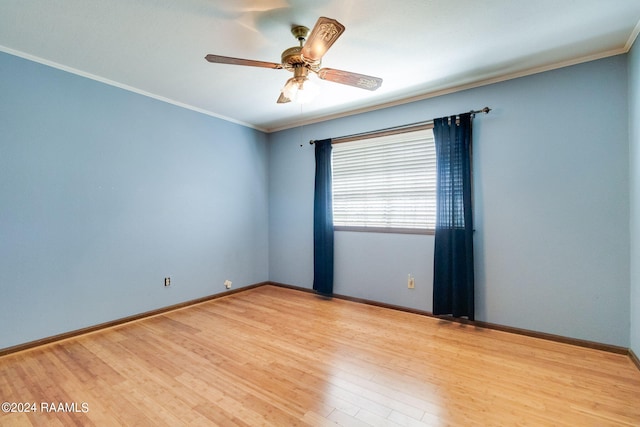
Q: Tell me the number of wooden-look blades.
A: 4